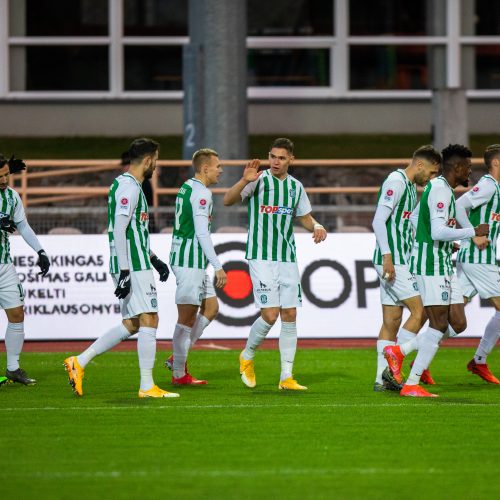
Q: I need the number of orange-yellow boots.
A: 4